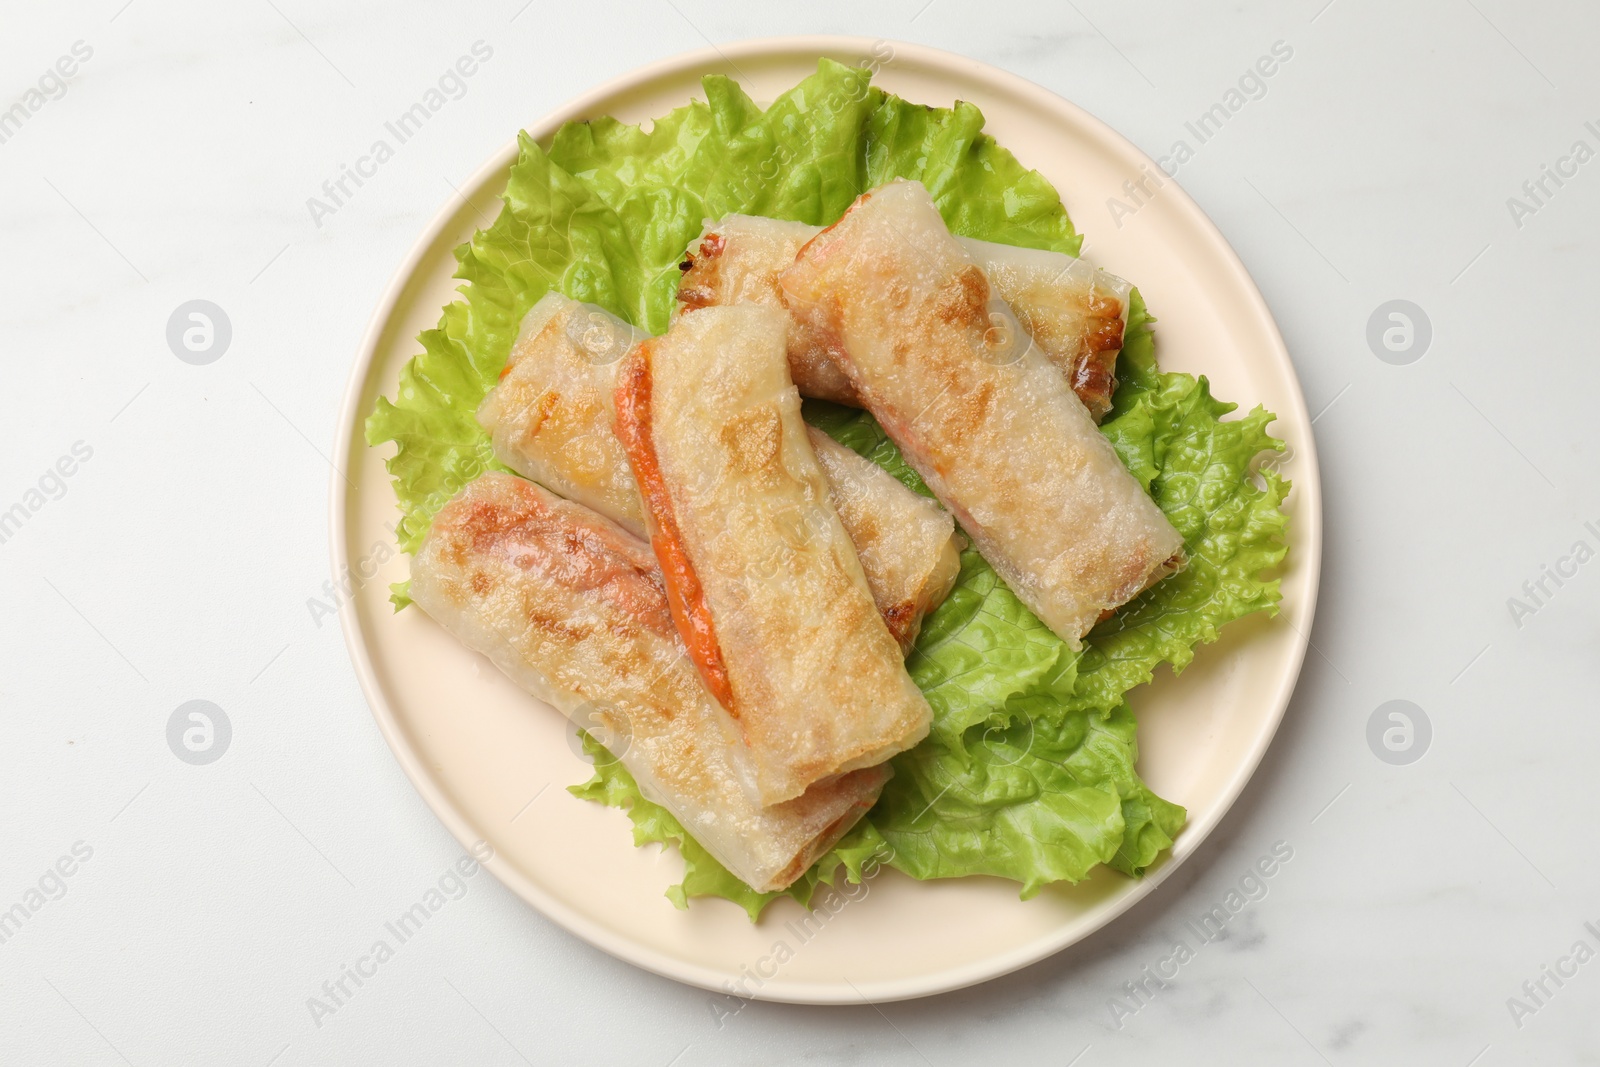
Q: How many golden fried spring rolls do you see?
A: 5